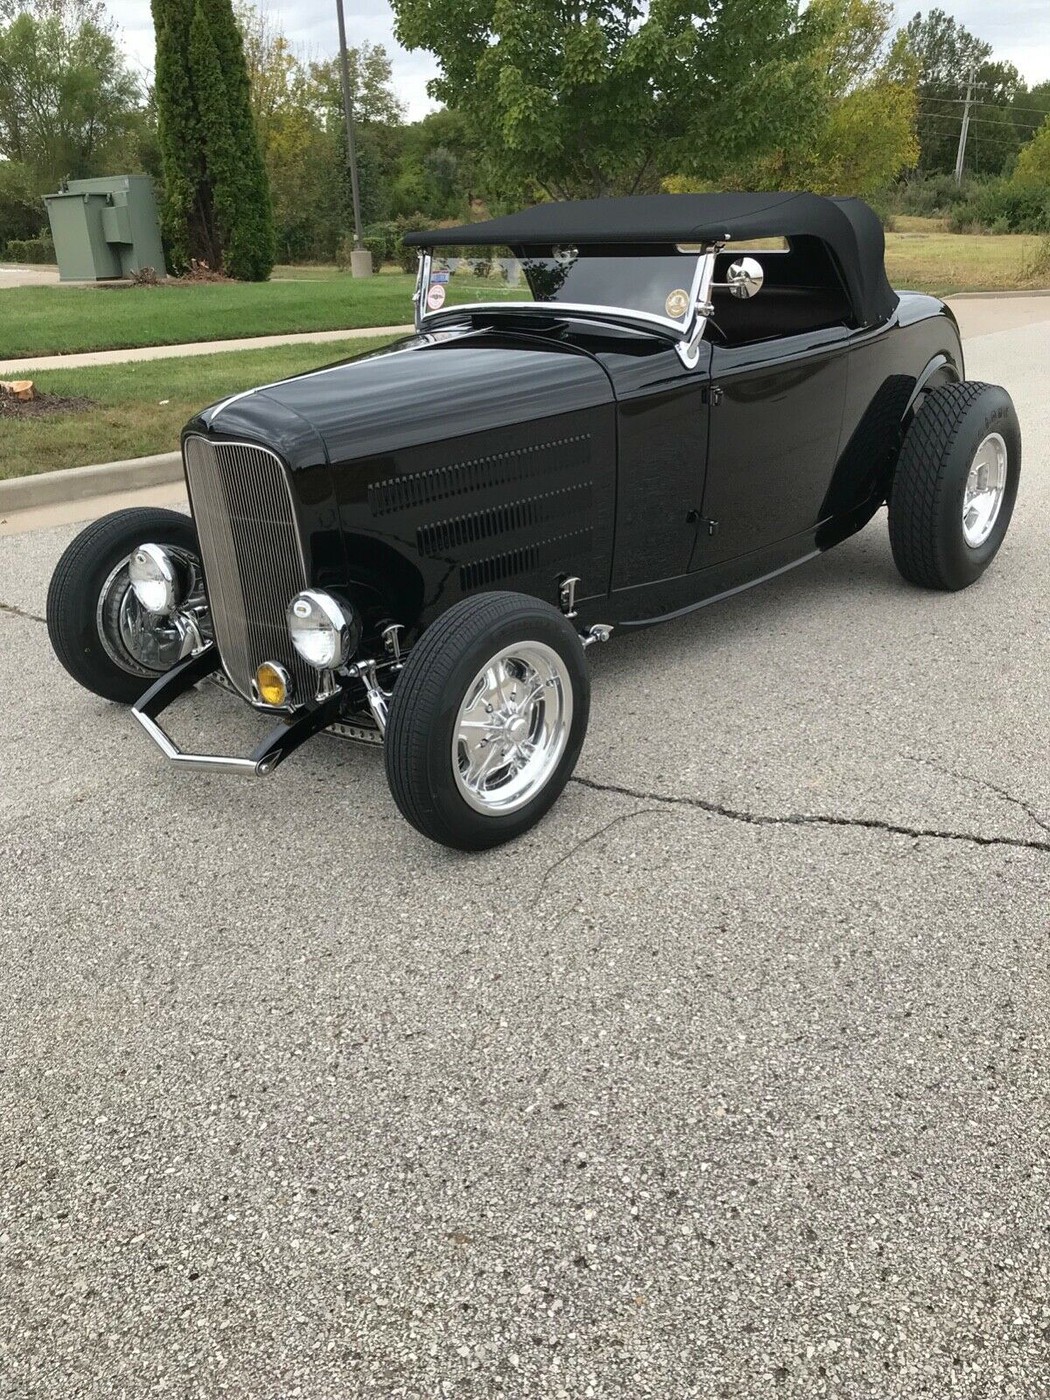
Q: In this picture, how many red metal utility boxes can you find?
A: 0